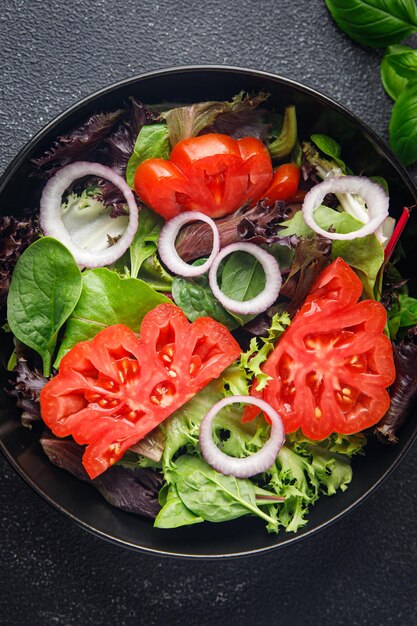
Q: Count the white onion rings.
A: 5